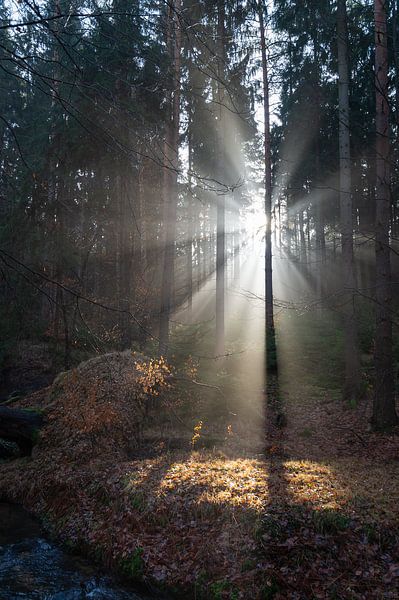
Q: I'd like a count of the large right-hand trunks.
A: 2